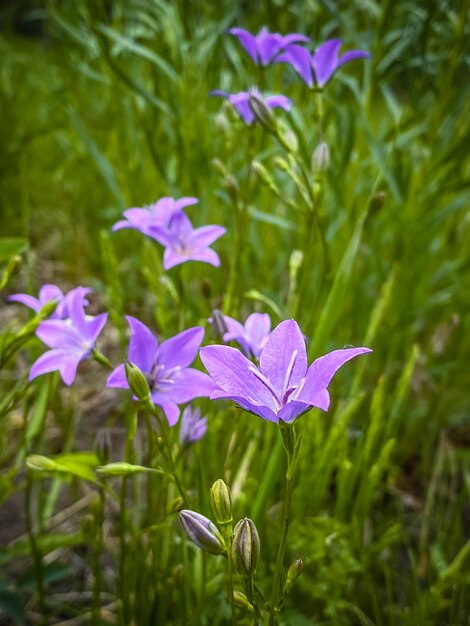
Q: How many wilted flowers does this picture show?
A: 0